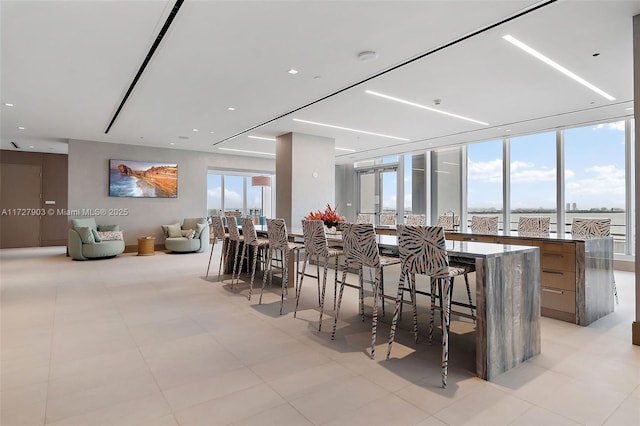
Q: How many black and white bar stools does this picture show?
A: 14